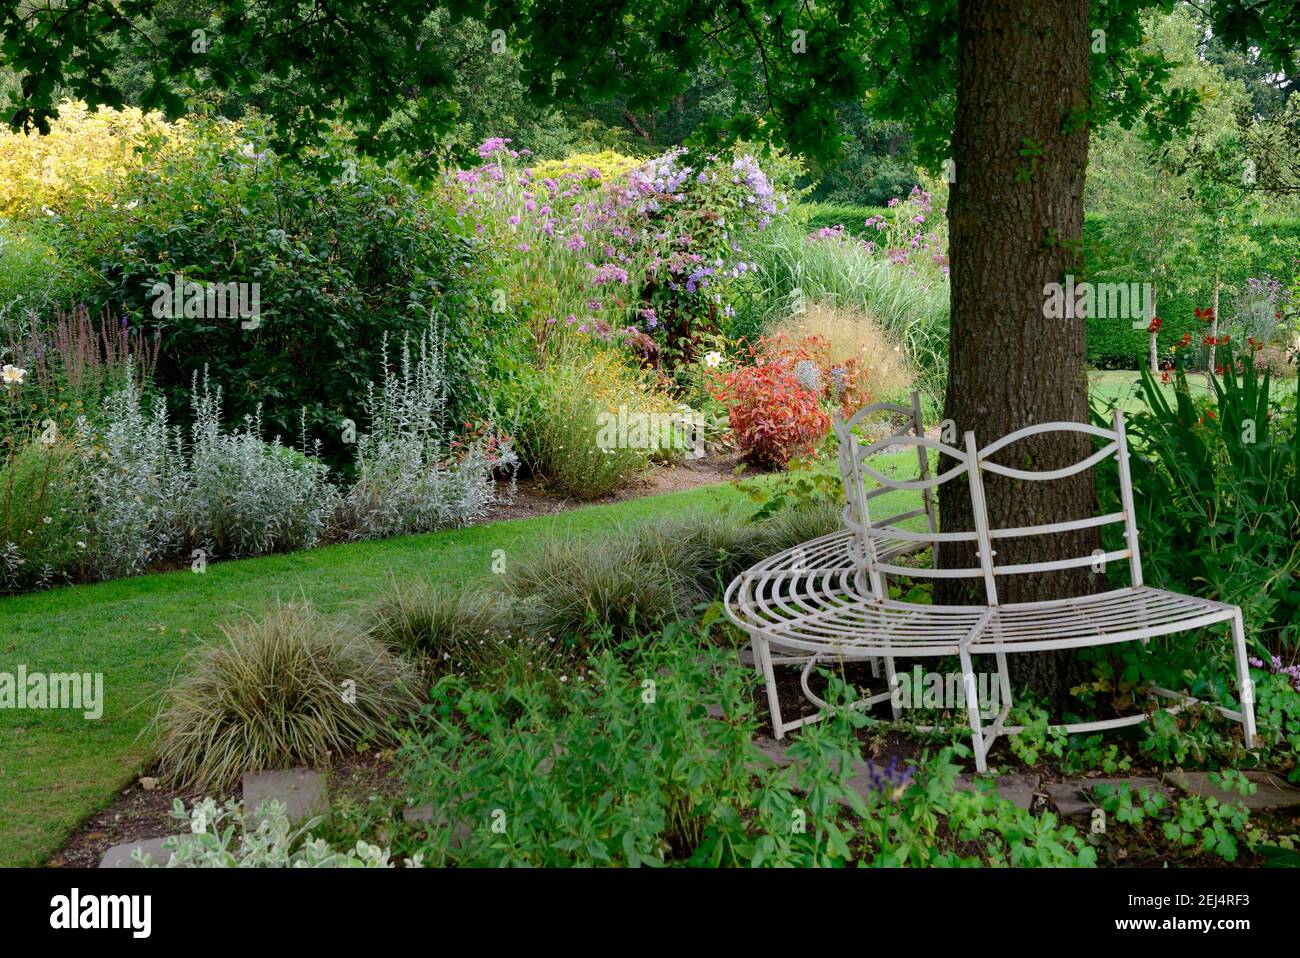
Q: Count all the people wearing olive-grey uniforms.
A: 0